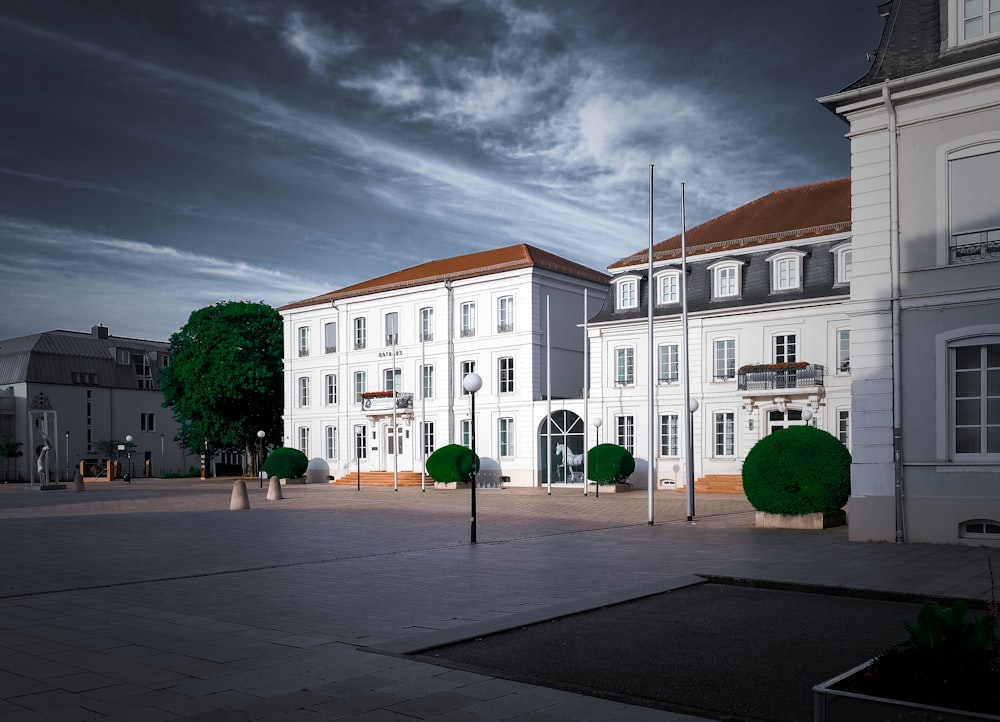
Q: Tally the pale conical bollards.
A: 3